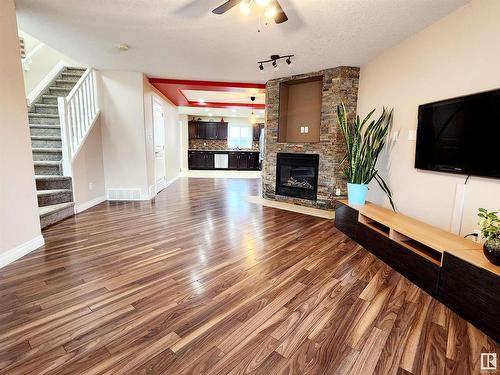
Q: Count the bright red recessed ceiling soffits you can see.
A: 1